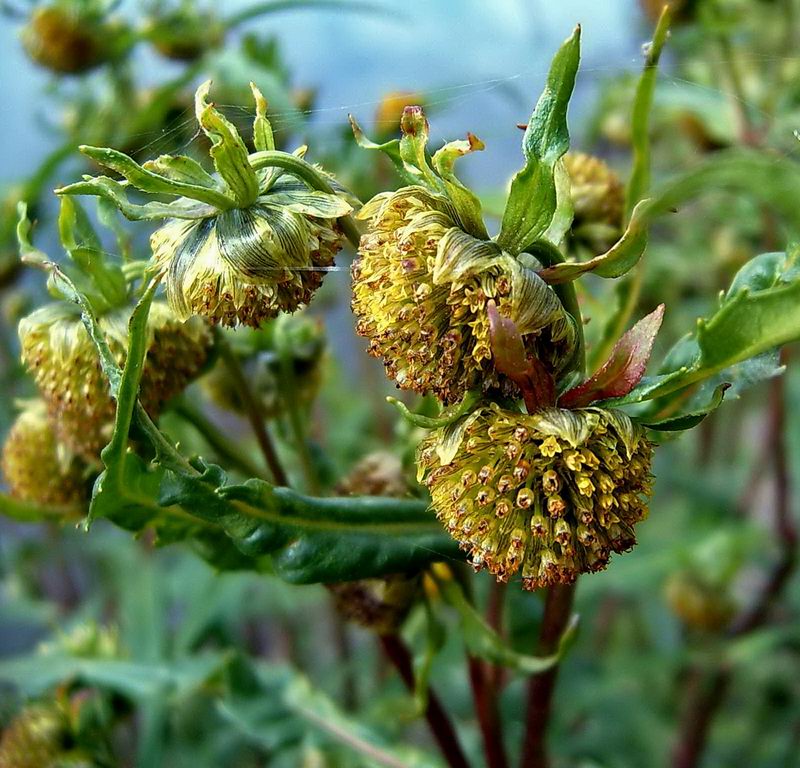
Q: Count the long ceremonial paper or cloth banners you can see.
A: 0